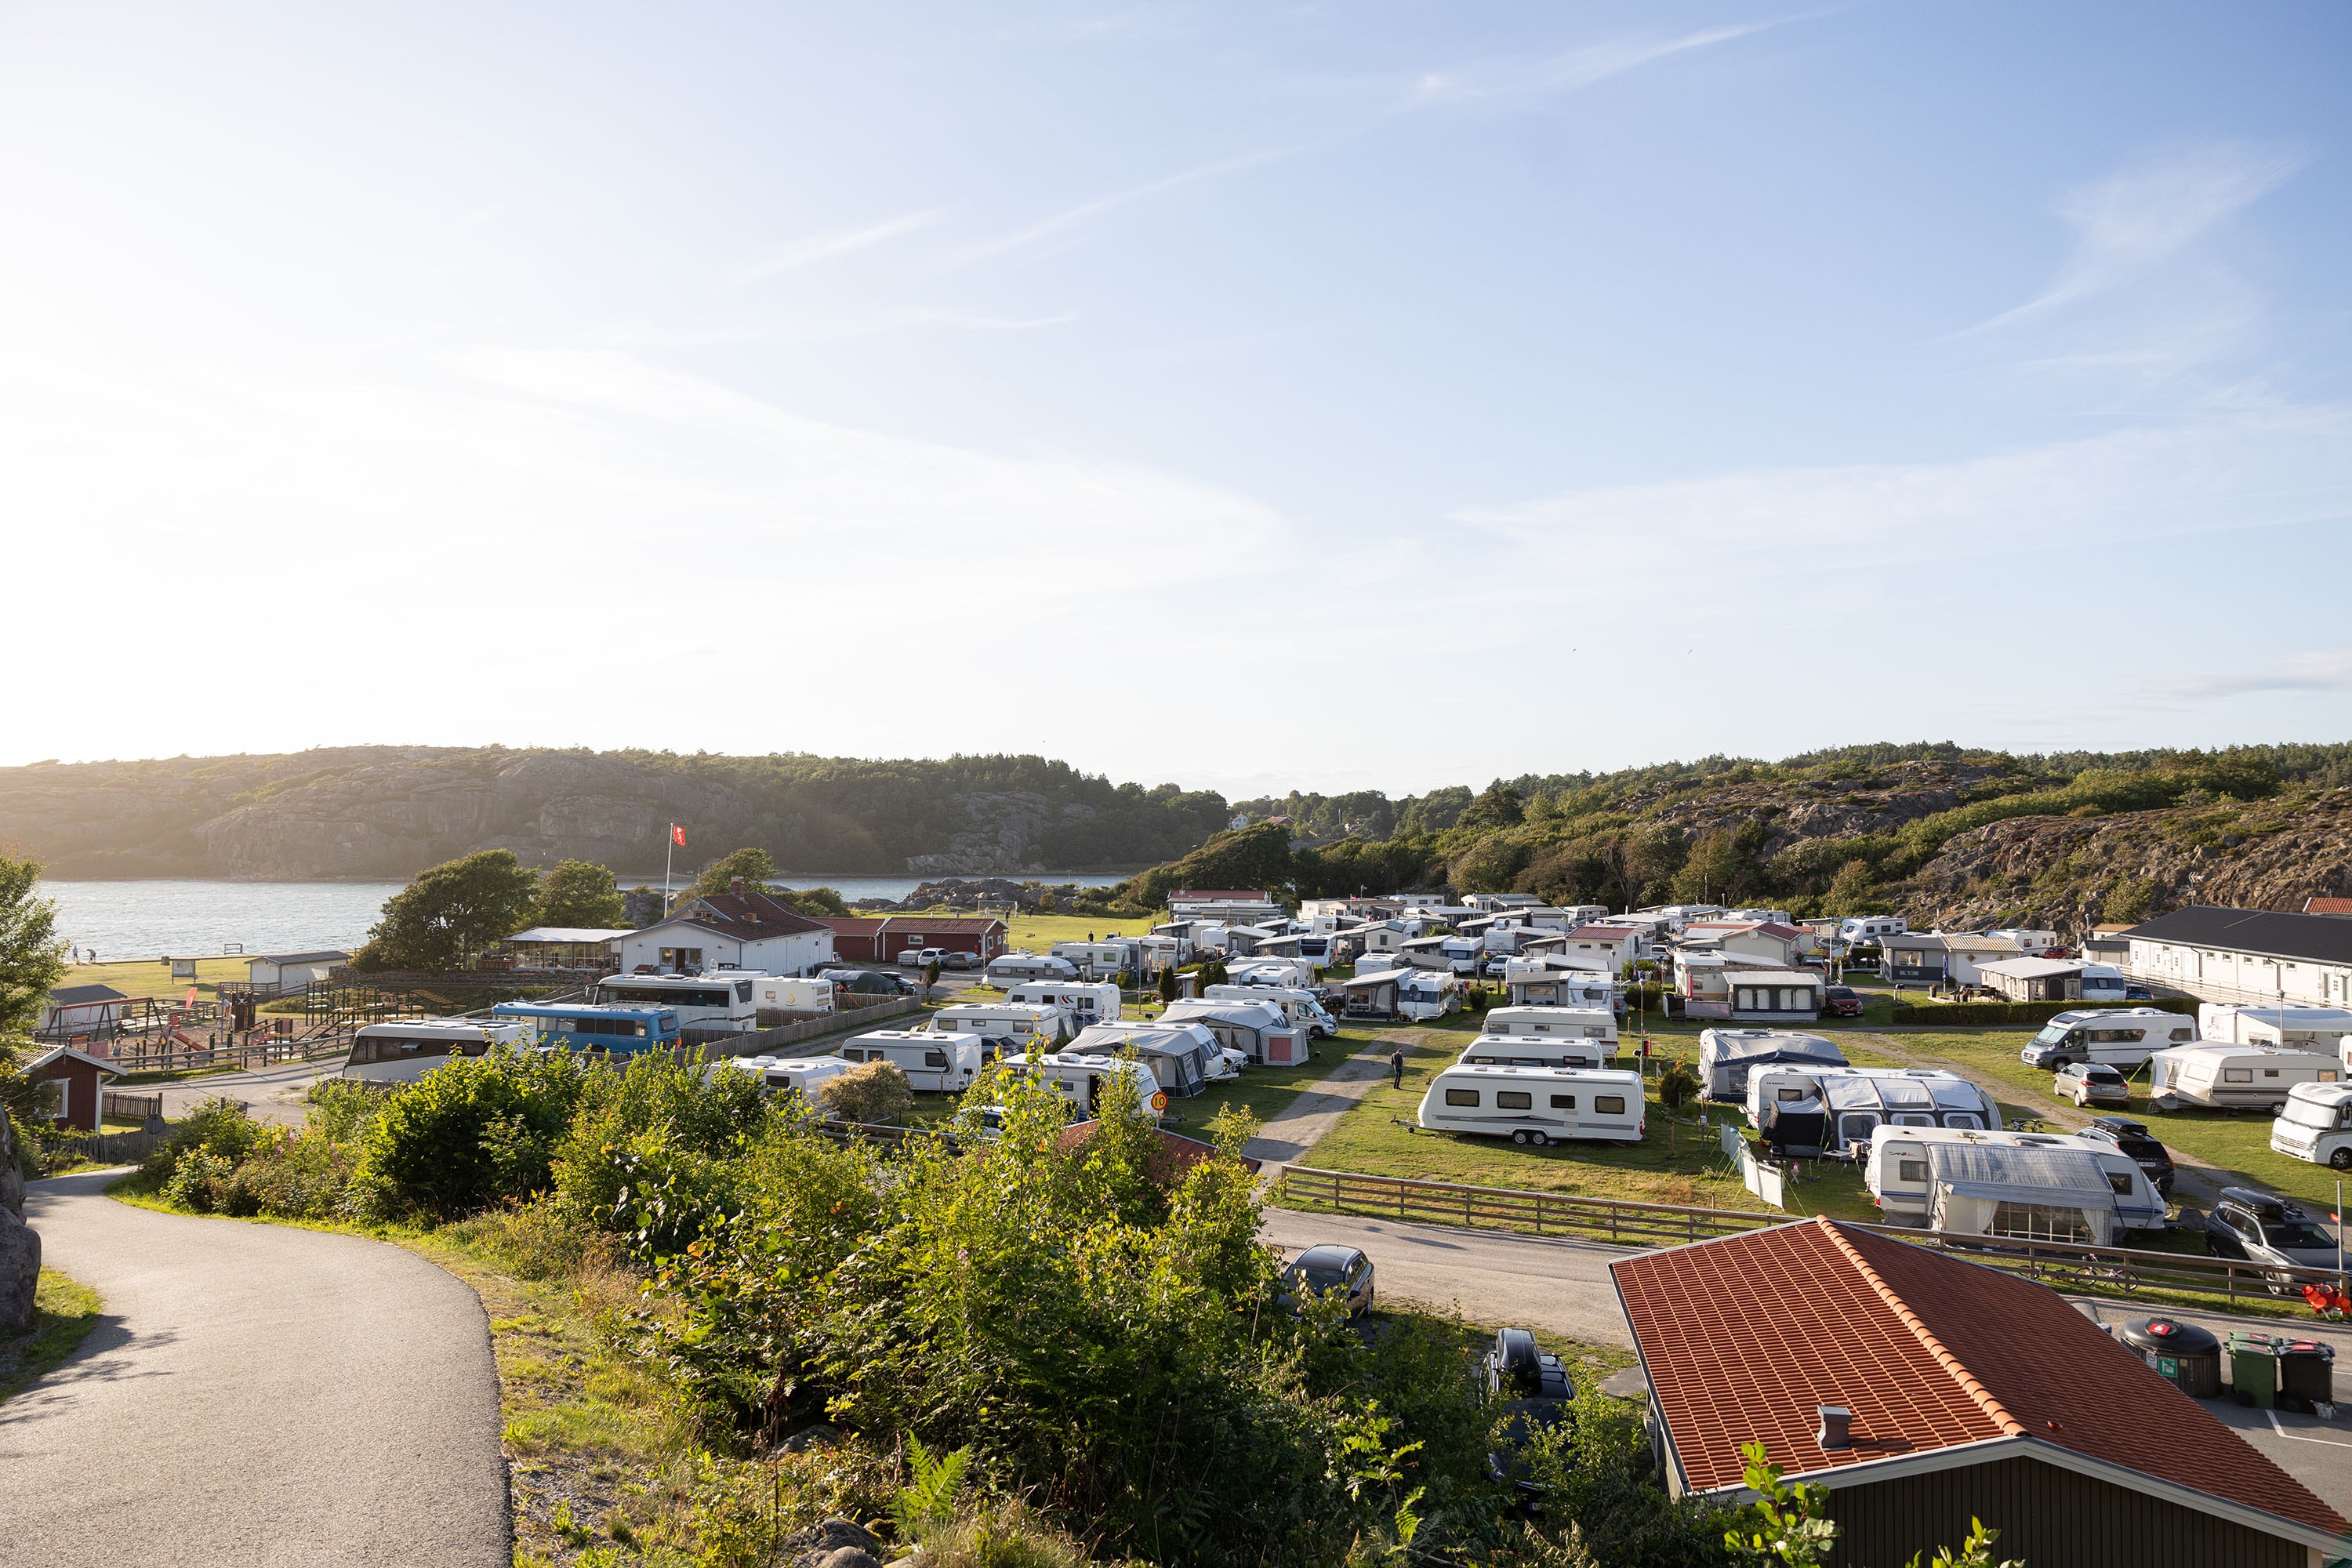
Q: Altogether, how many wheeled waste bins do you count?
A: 4